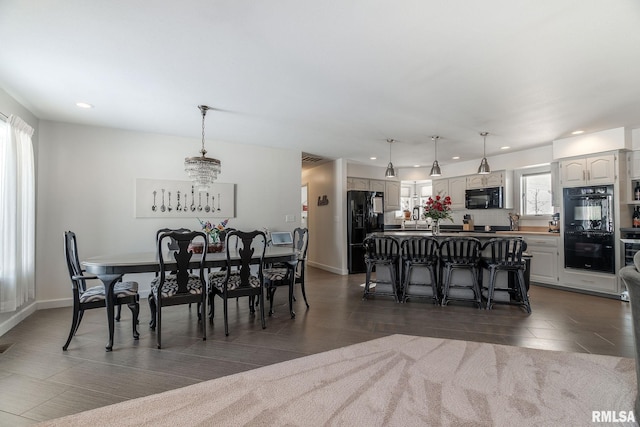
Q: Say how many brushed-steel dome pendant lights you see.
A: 3